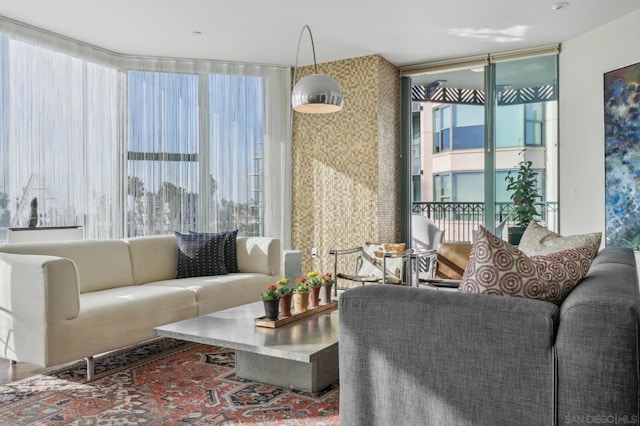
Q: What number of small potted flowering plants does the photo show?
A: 5